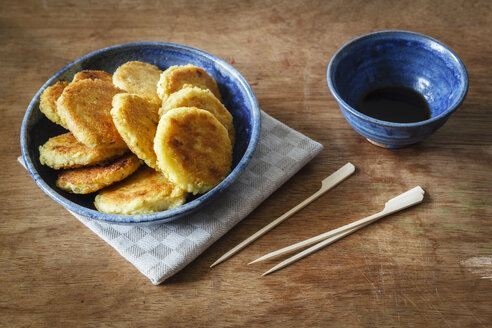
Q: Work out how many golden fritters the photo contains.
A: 11